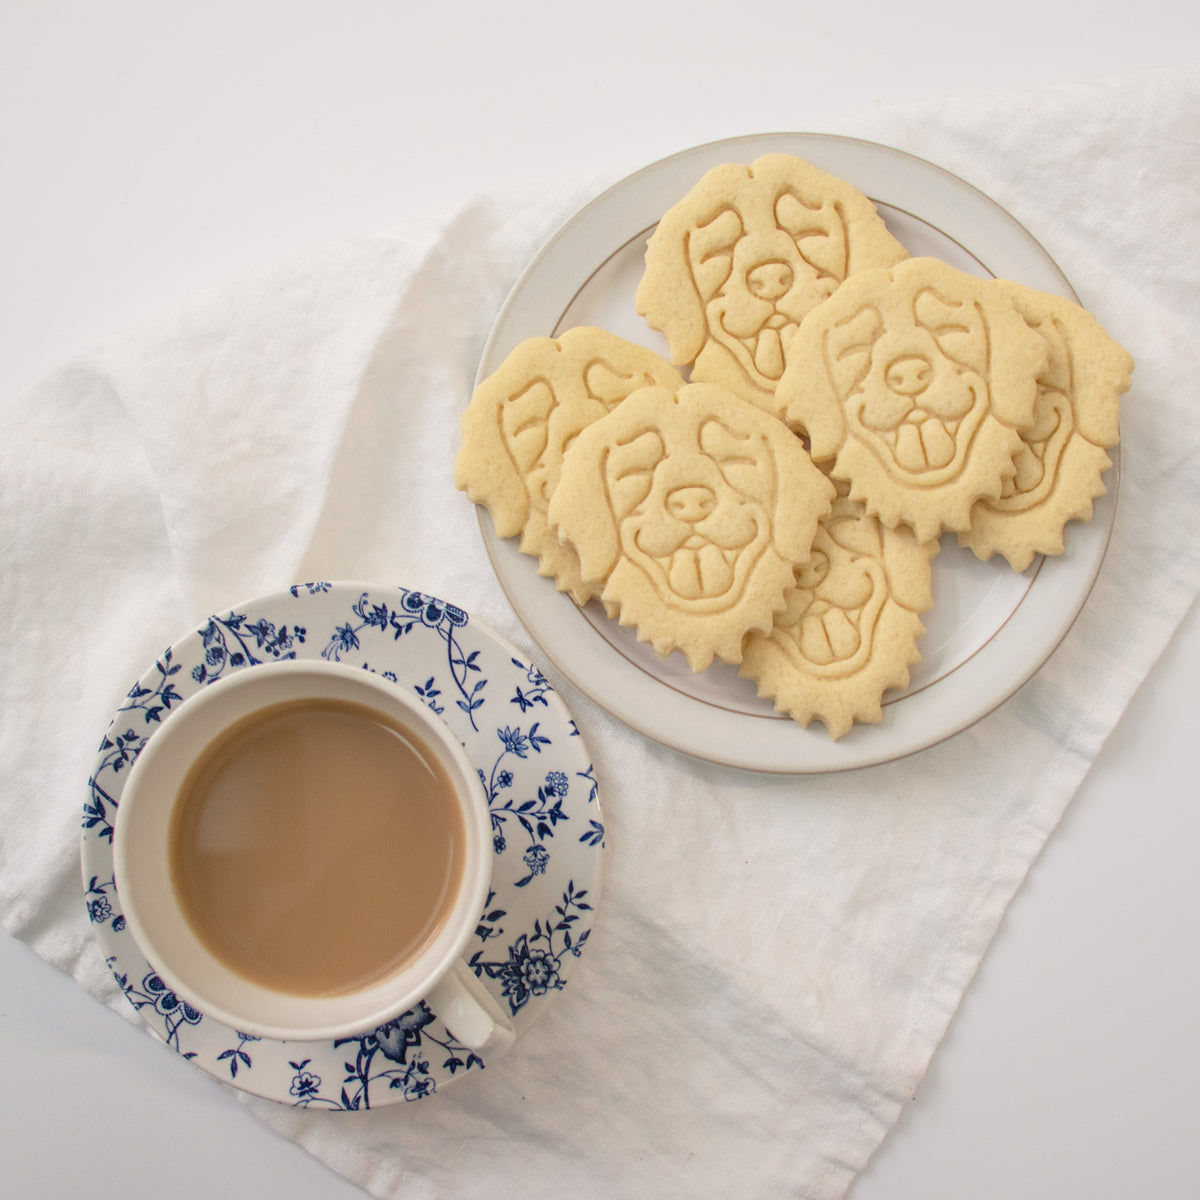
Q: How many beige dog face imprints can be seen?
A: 6